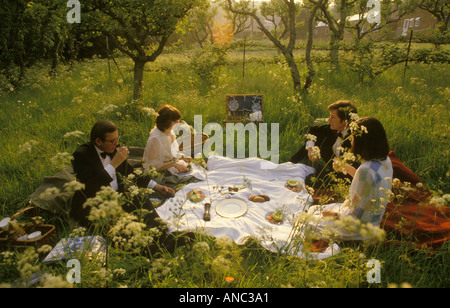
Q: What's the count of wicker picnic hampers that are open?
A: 1